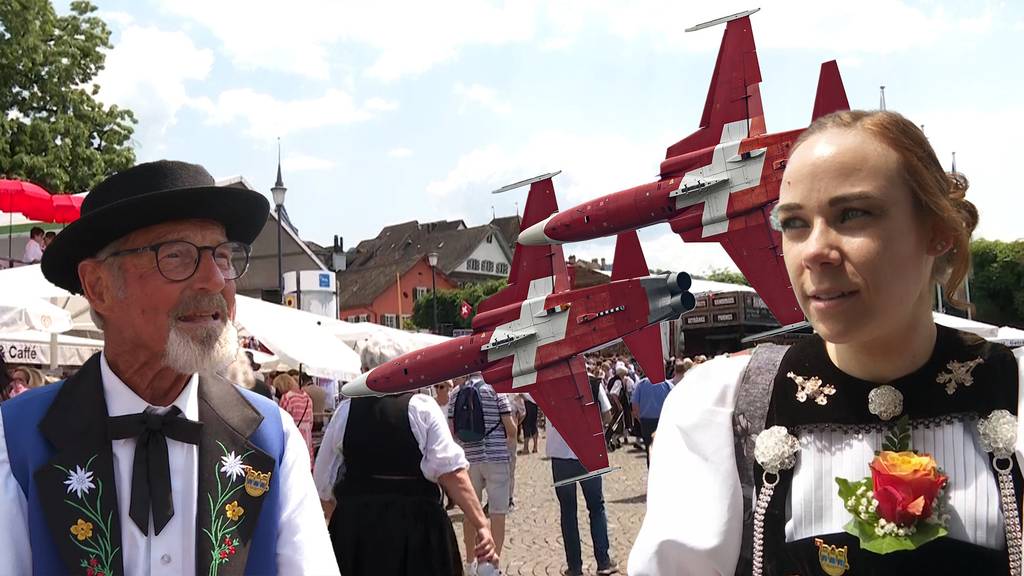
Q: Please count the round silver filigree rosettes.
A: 3